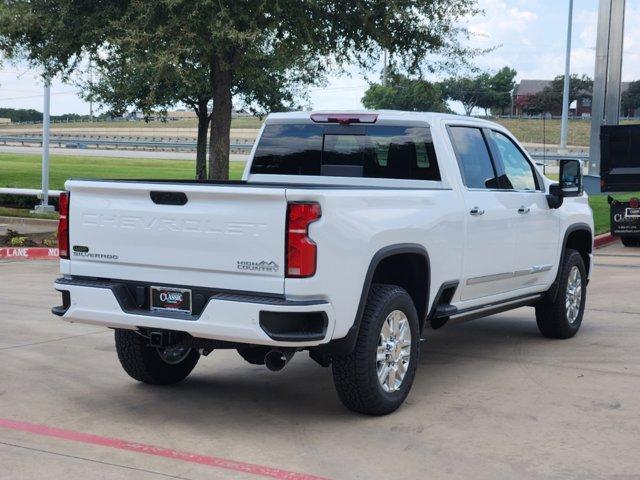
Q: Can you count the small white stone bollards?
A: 0